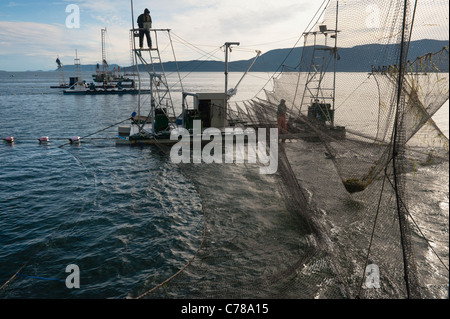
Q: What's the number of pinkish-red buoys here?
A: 3